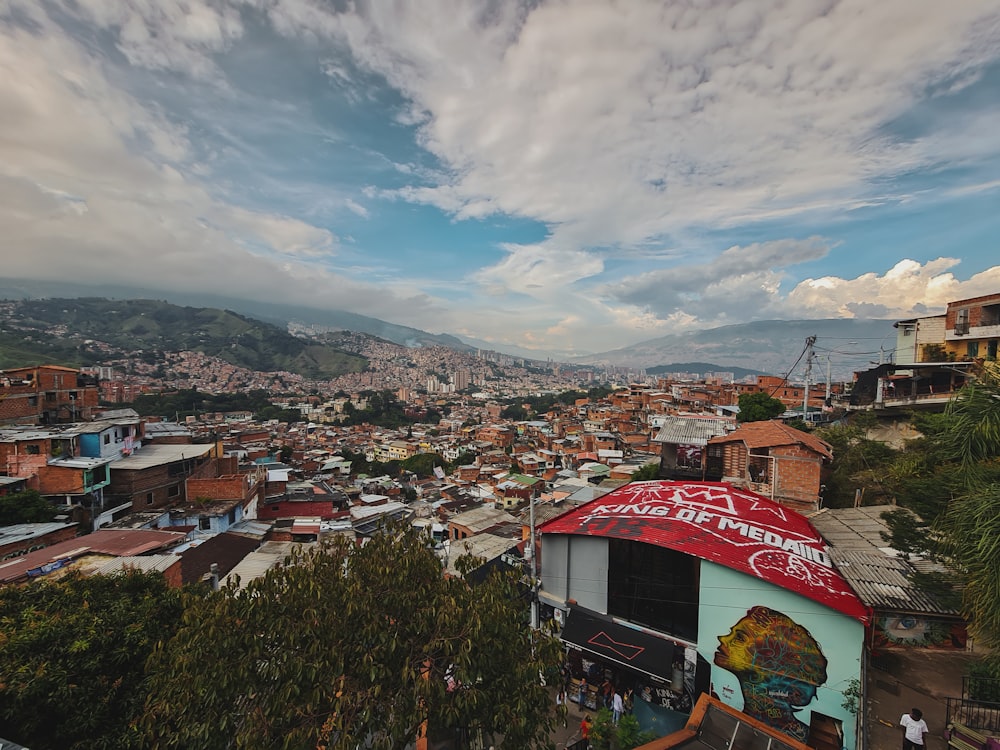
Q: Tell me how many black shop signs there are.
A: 1